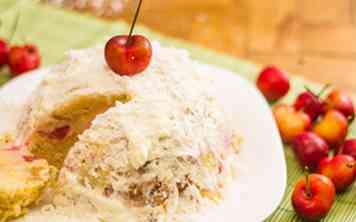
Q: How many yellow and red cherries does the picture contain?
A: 12